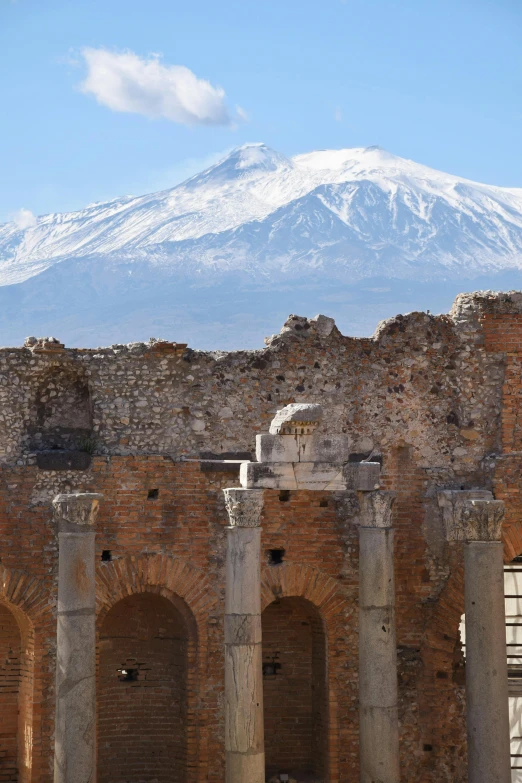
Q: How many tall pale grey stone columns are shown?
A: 4